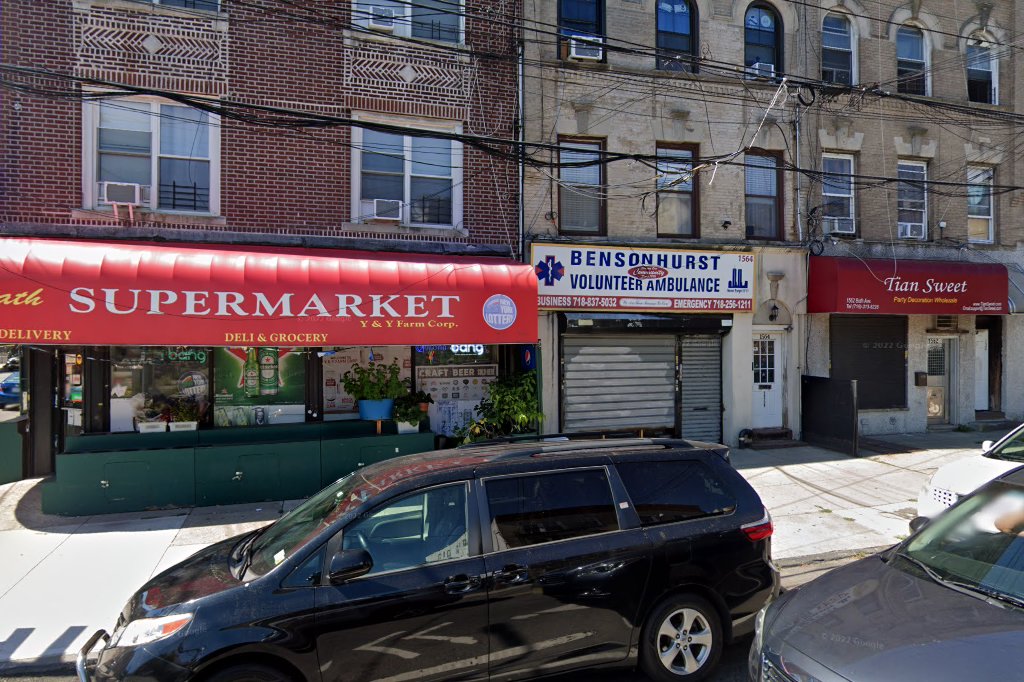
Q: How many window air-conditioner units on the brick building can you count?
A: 3